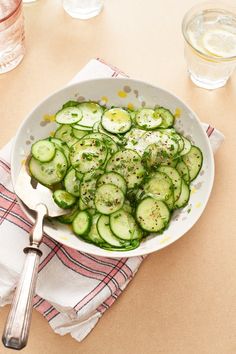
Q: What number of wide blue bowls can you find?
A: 0